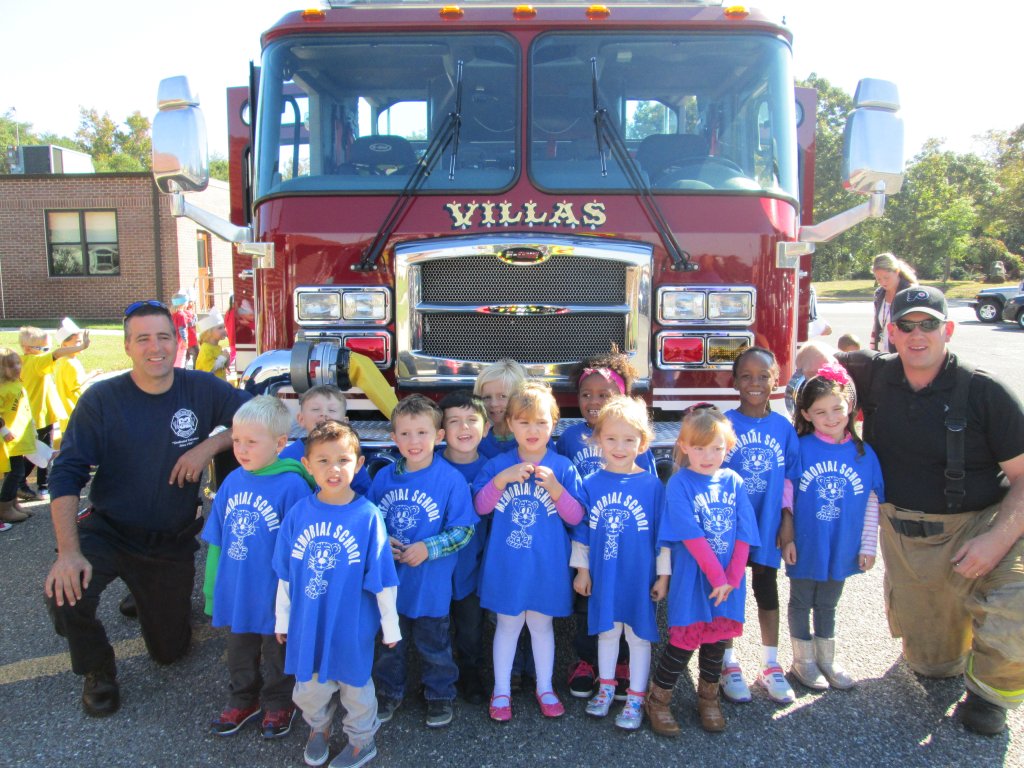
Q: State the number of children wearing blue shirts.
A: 12